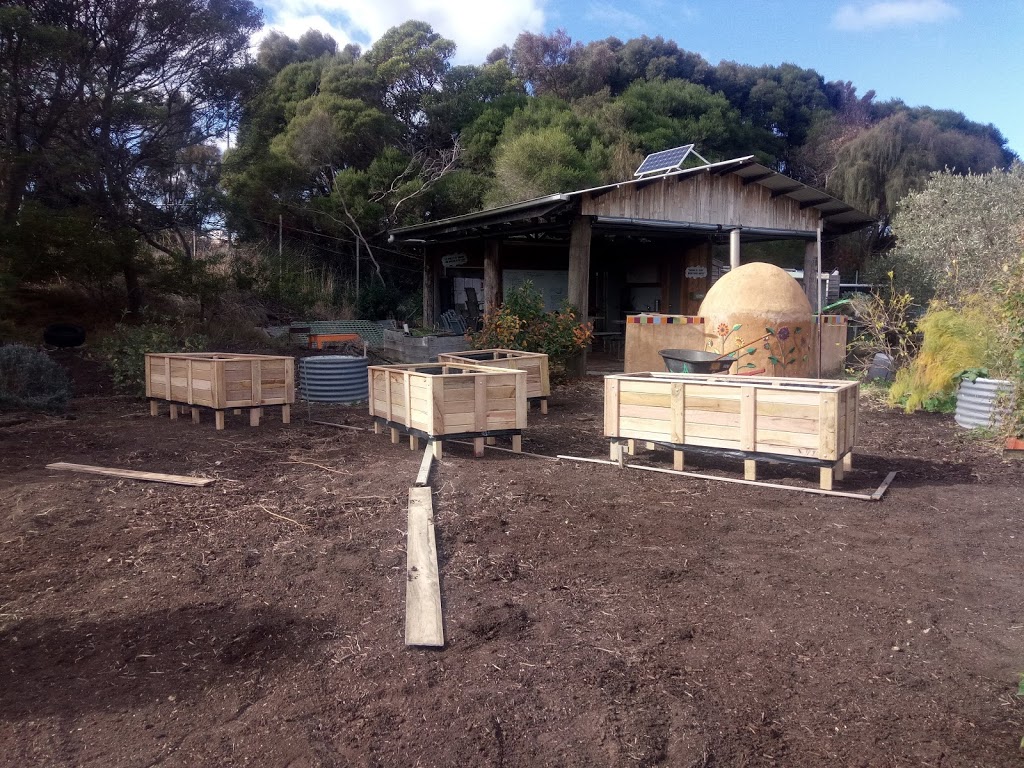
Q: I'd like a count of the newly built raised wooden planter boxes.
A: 4